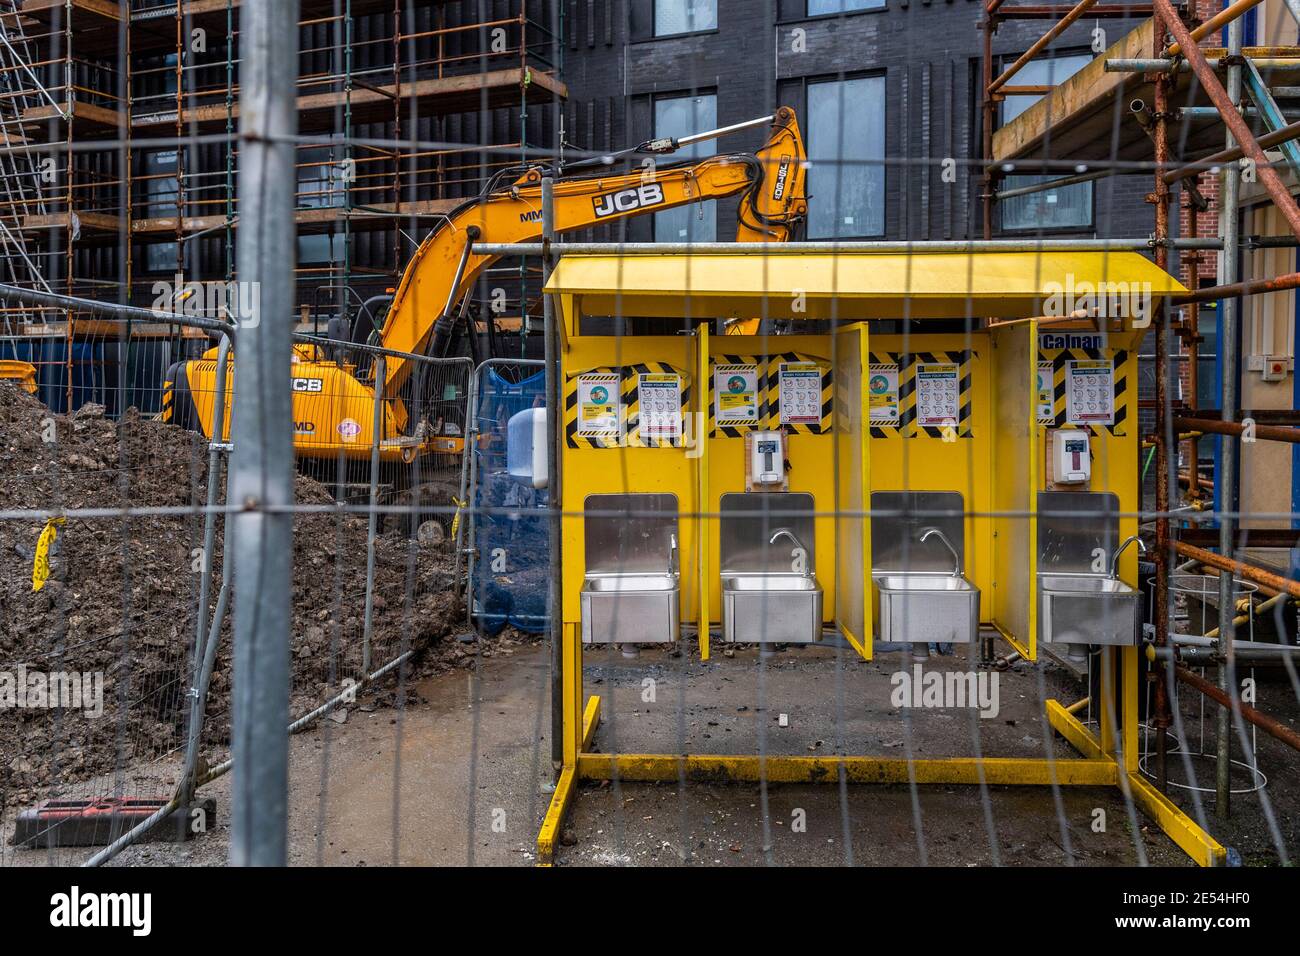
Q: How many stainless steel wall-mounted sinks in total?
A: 4